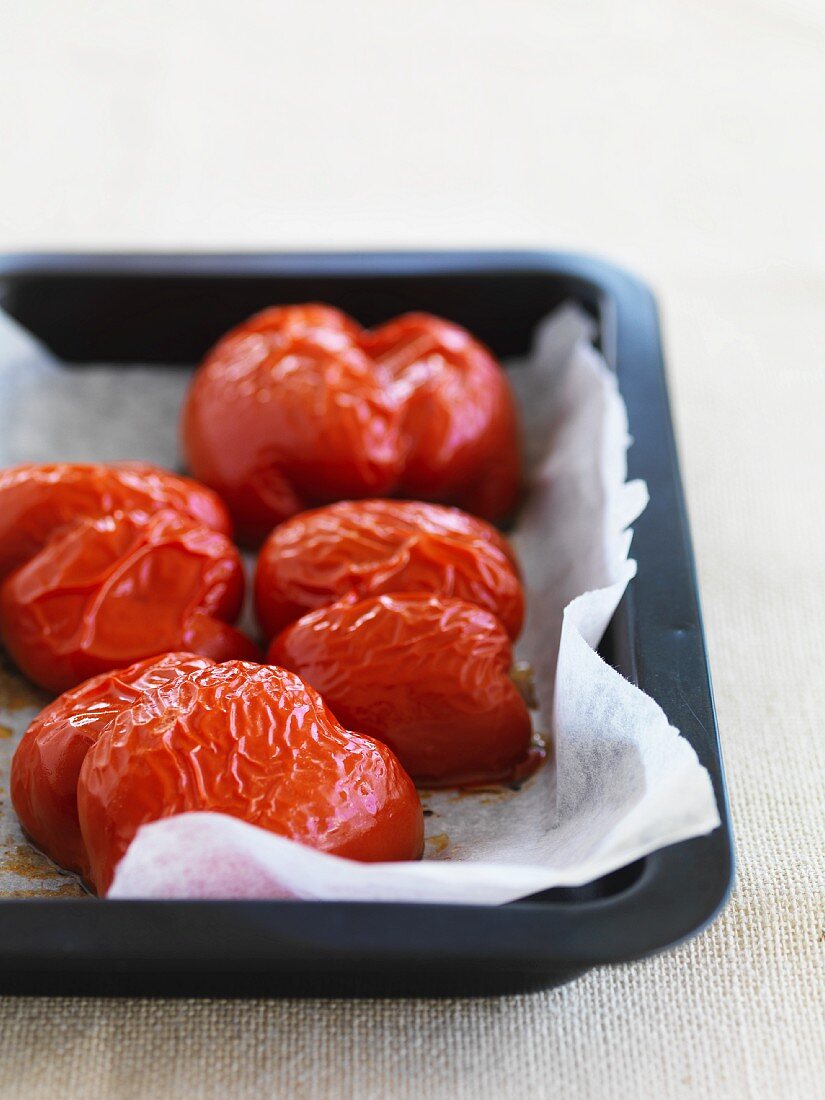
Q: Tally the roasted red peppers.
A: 4